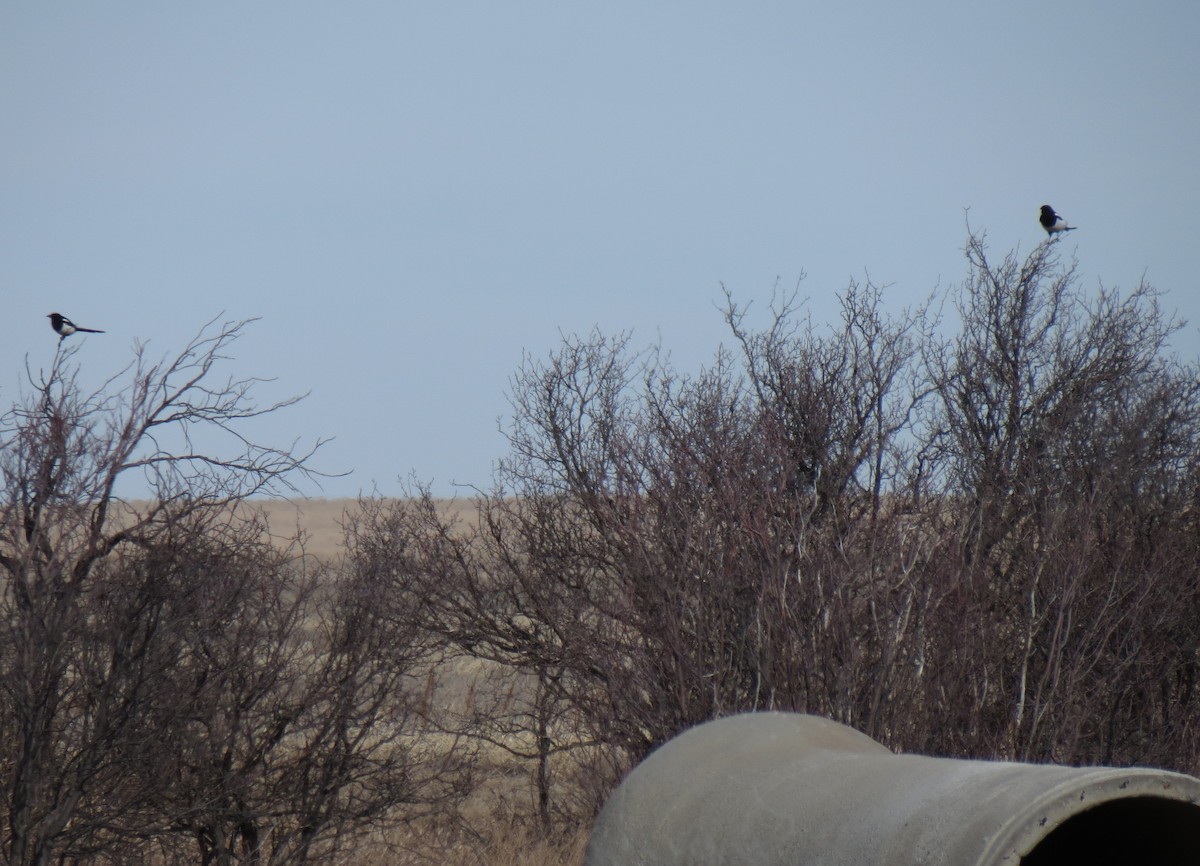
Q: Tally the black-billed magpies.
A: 2